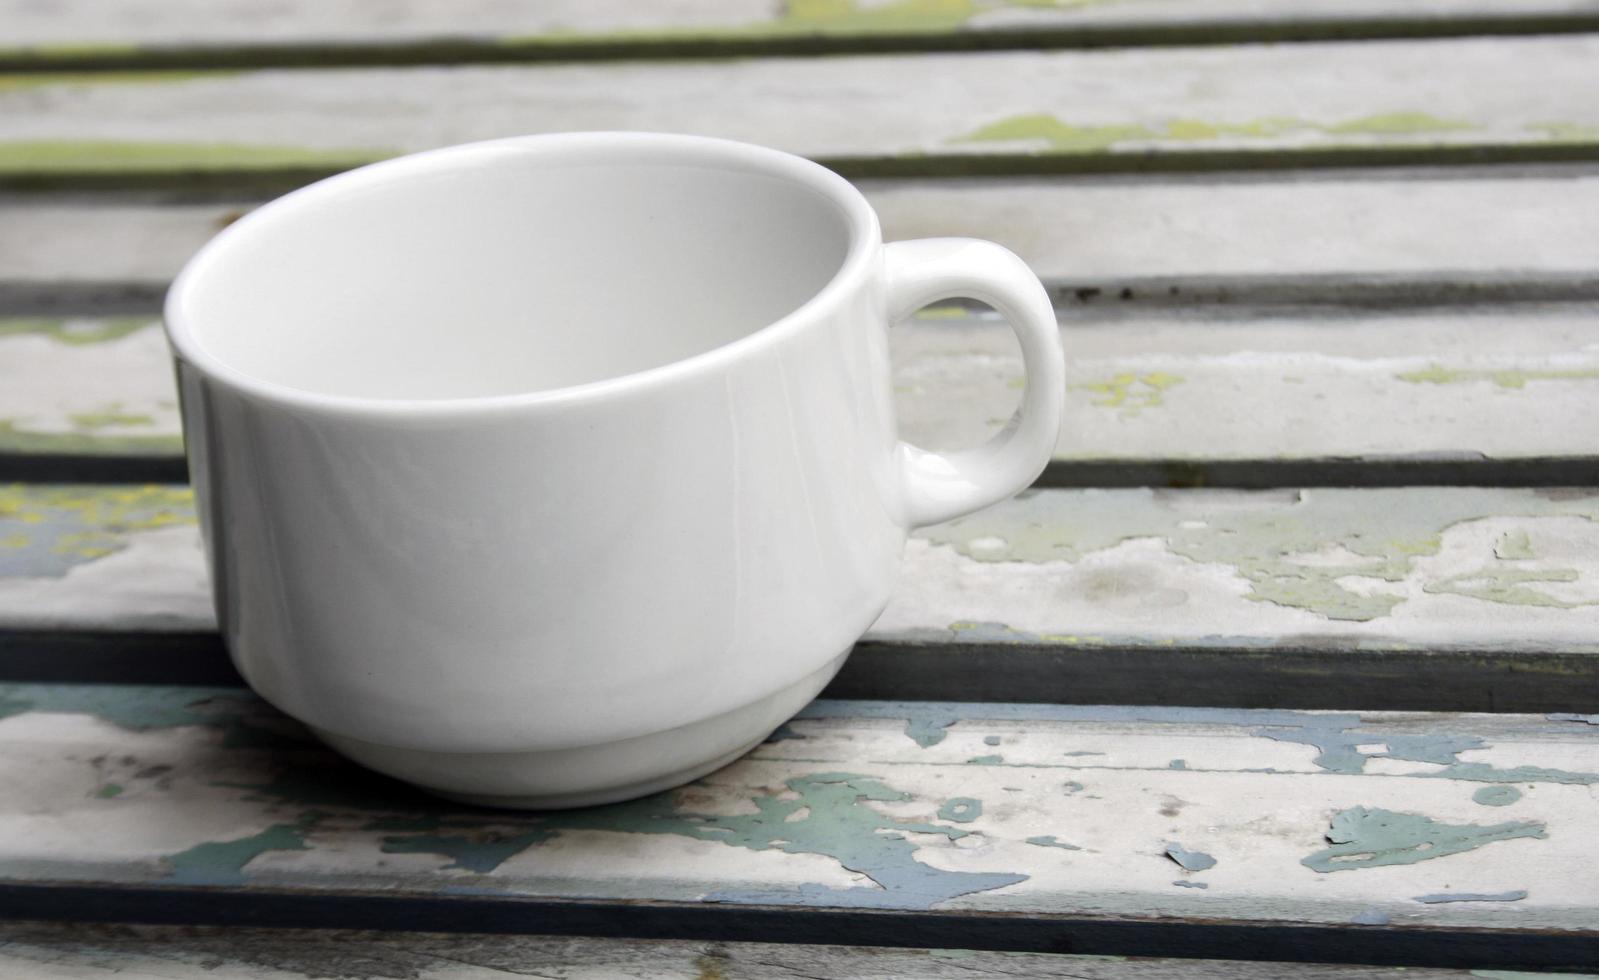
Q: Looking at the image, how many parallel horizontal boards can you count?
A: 7